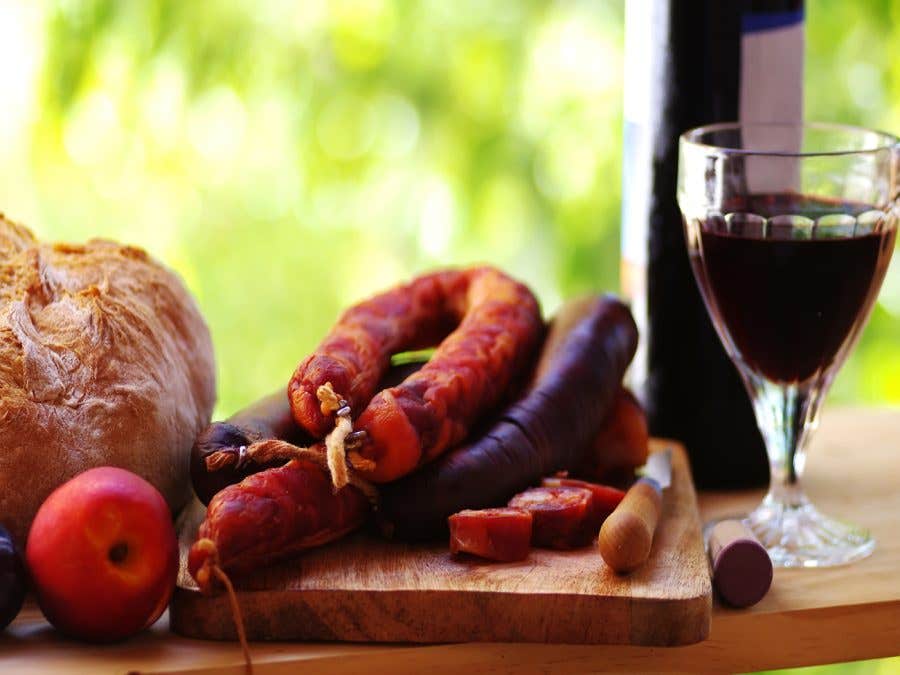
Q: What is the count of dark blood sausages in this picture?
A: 2